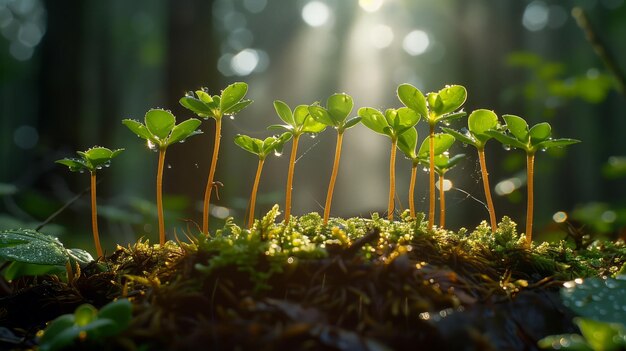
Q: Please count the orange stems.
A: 12